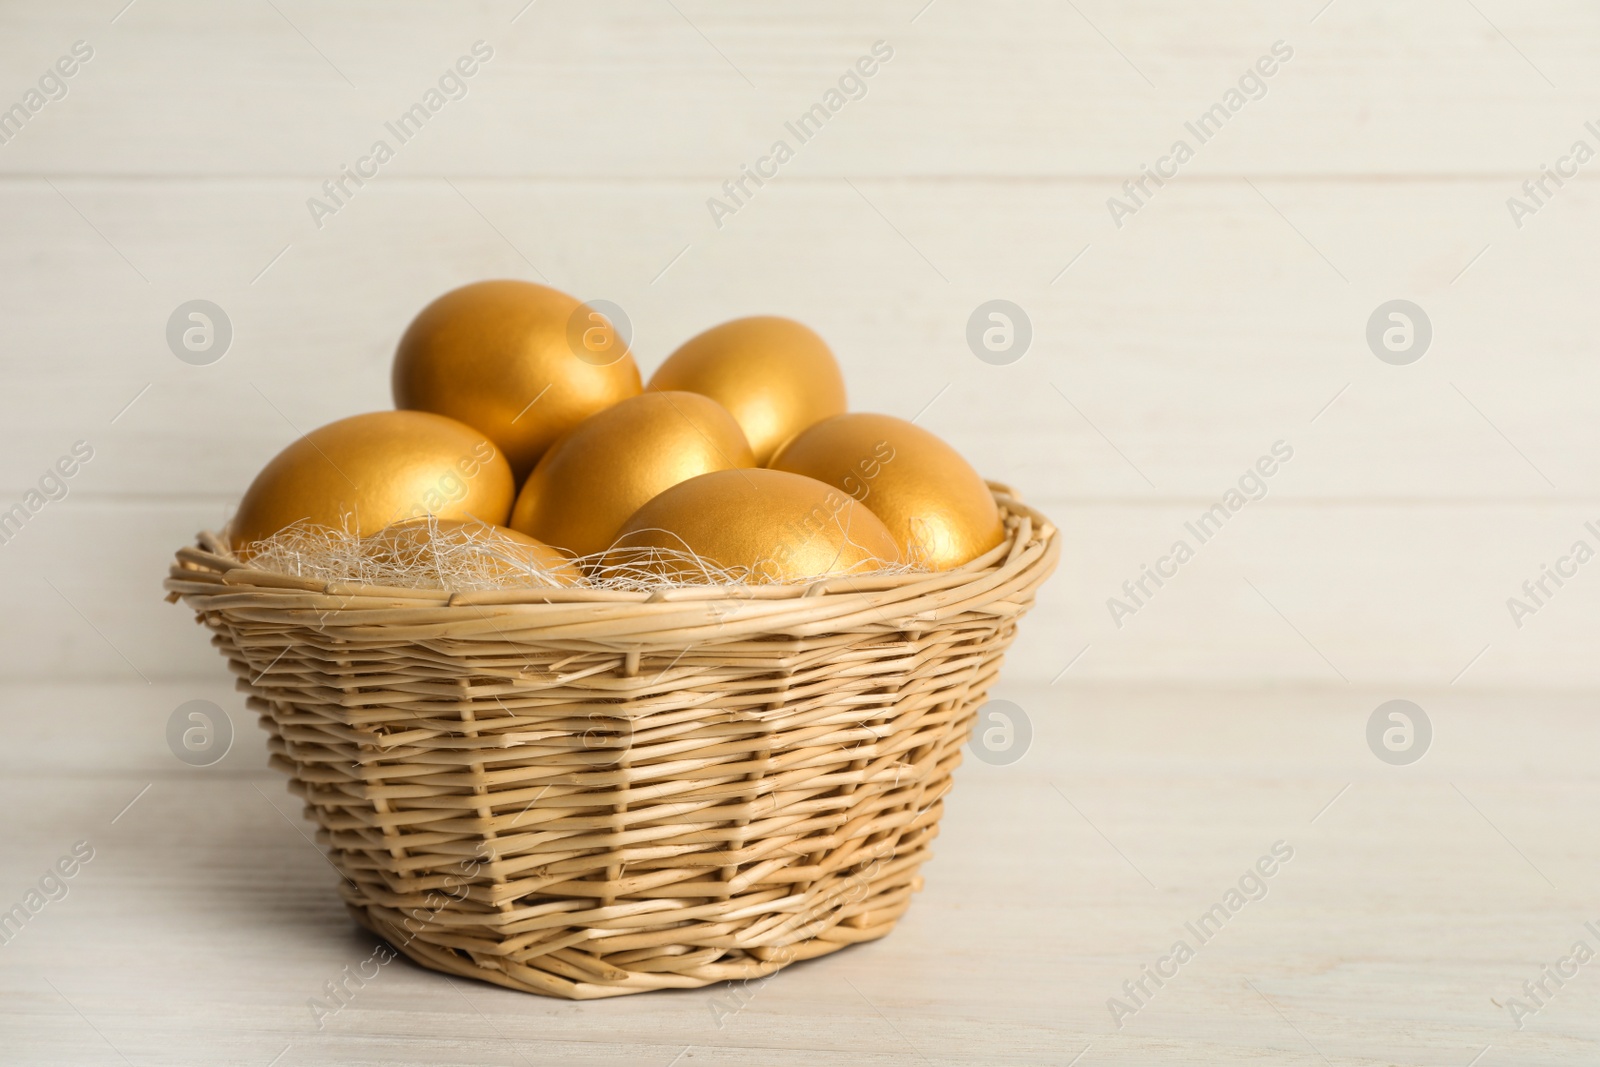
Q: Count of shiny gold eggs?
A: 7